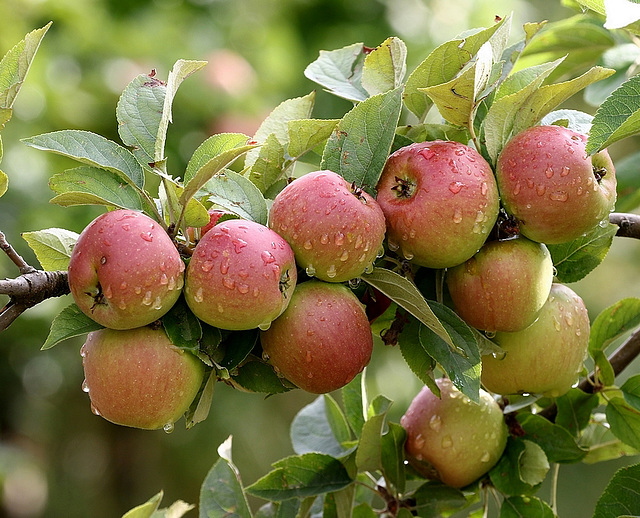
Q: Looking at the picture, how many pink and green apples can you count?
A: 10